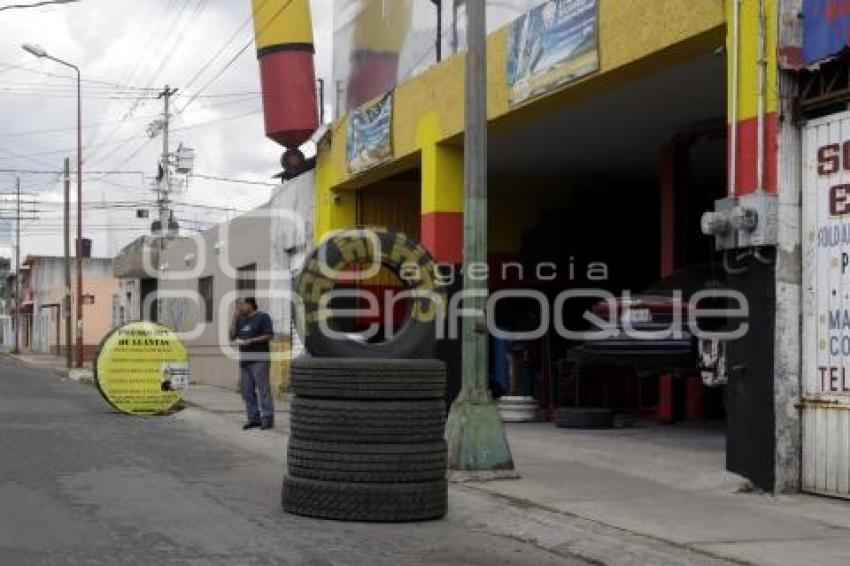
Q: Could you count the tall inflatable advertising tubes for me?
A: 1